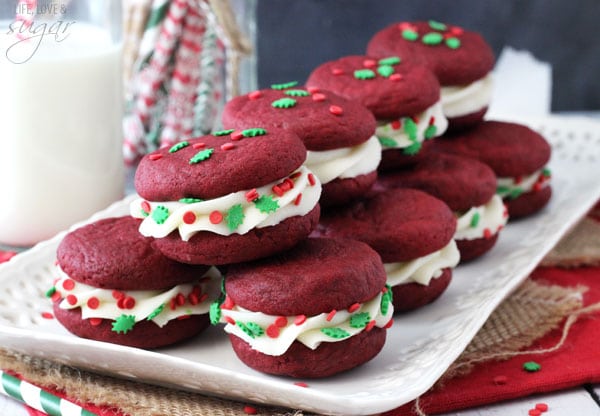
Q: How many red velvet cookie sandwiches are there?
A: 9